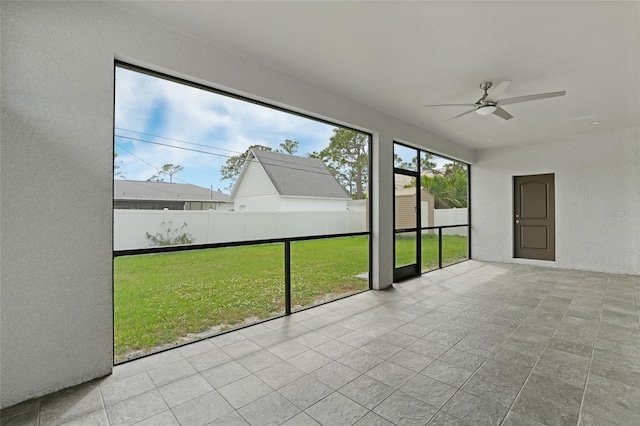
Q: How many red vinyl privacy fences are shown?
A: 0